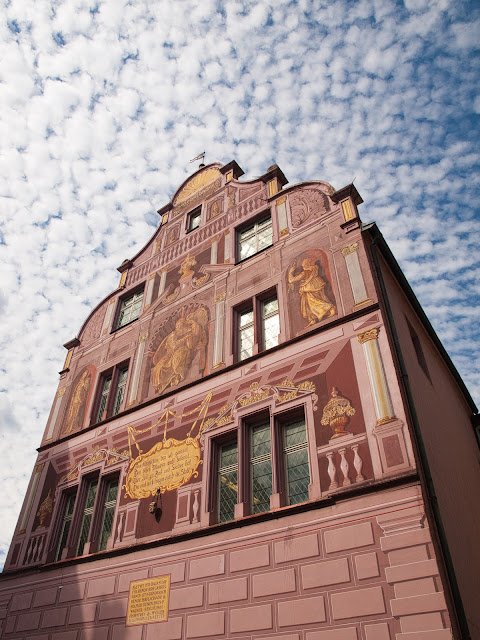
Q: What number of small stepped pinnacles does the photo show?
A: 6